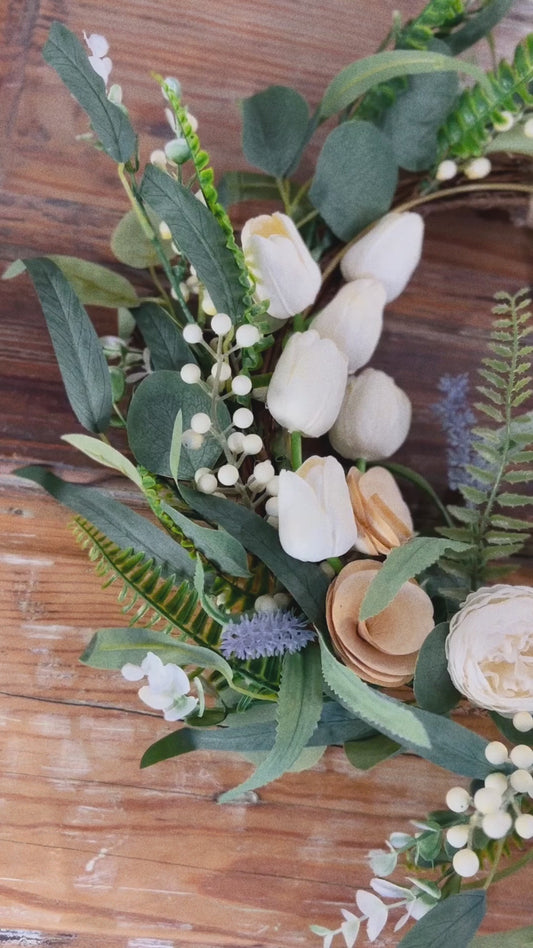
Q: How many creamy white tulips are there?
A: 6